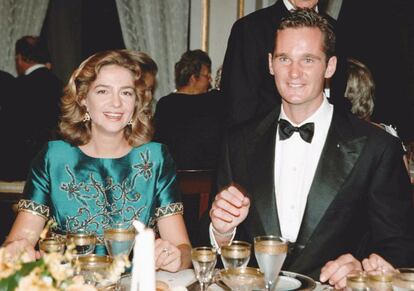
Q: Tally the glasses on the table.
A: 11